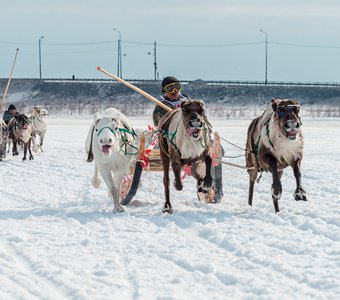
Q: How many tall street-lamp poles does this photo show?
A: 3